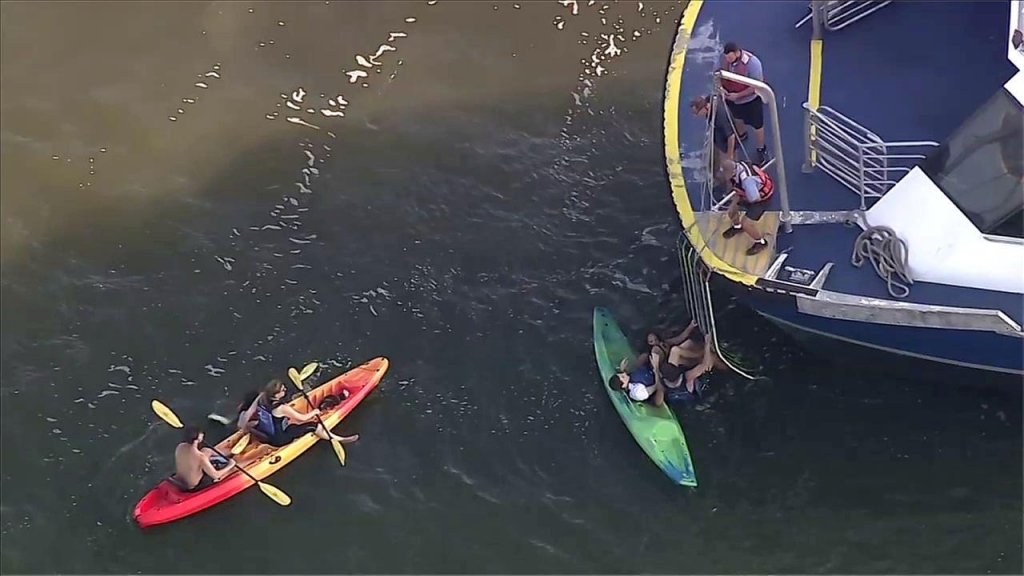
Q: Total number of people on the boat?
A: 3